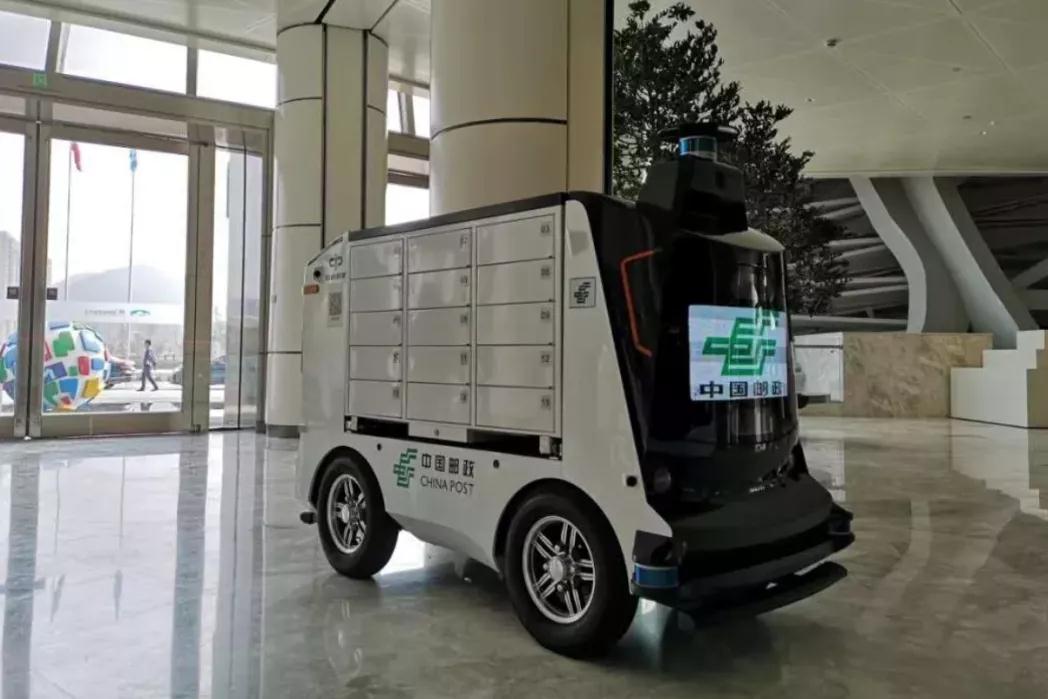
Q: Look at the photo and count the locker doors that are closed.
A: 15